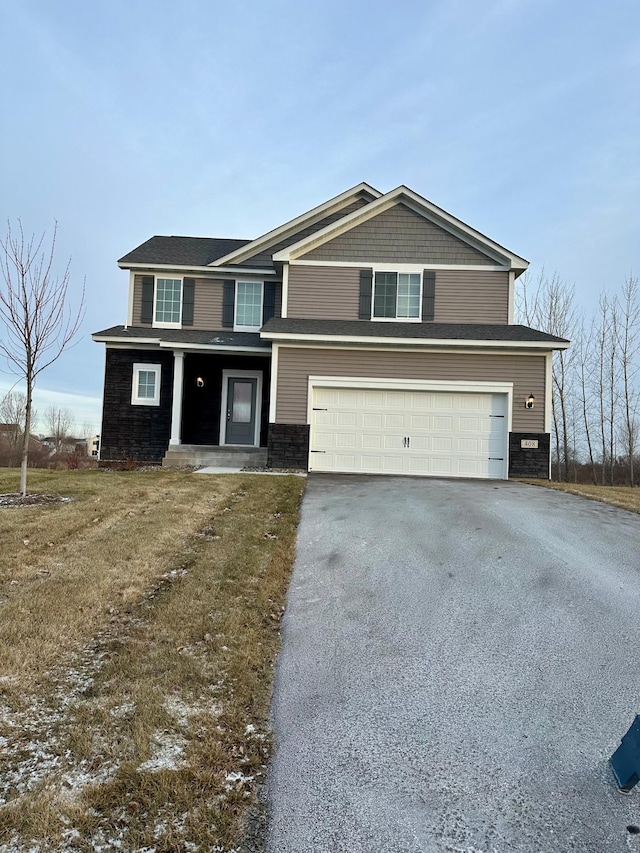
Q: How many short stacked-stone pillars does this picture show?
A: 2